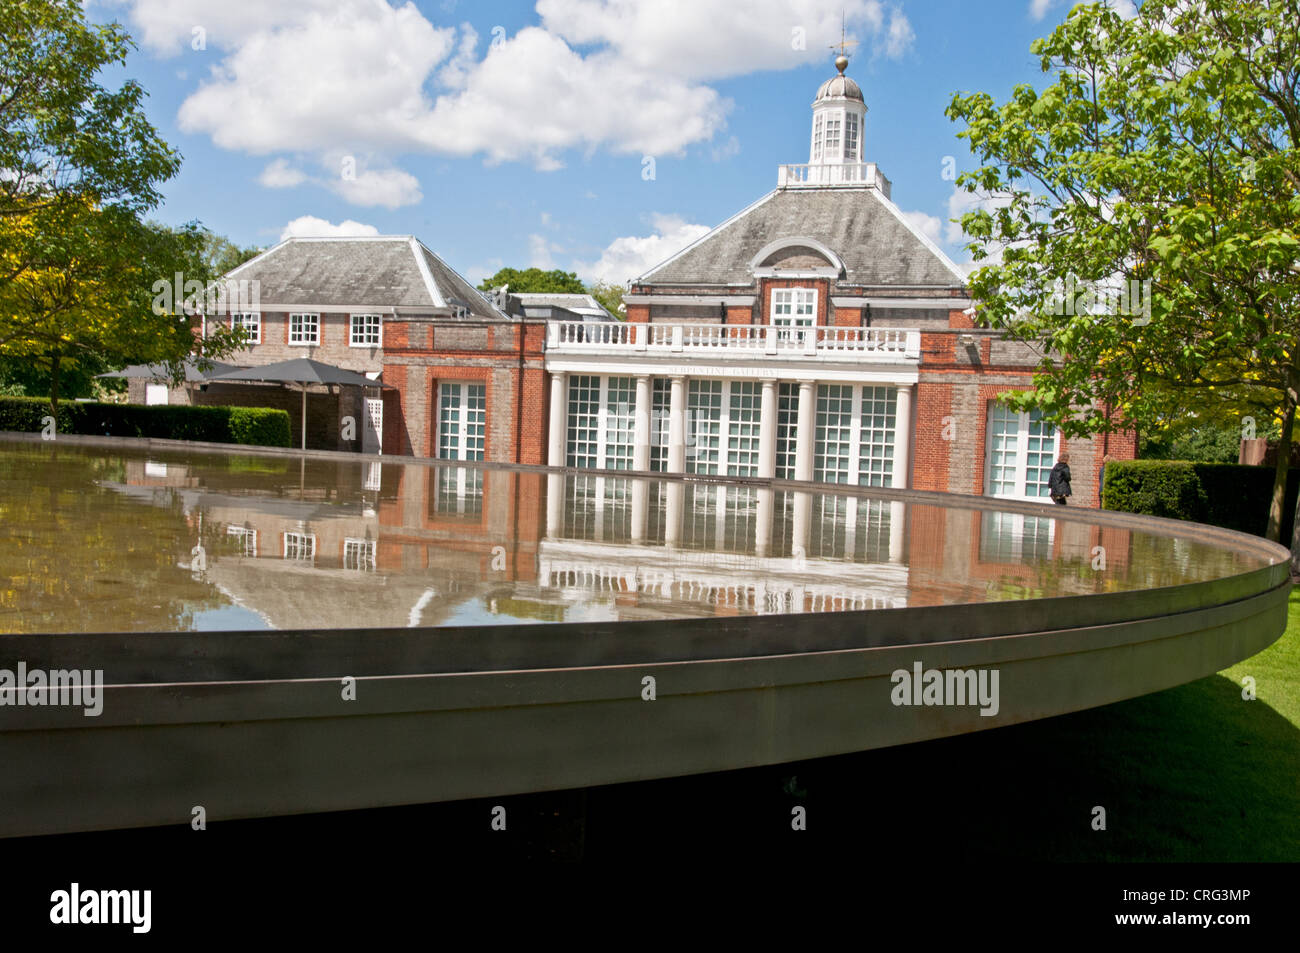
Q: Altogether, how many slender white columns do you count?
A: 6